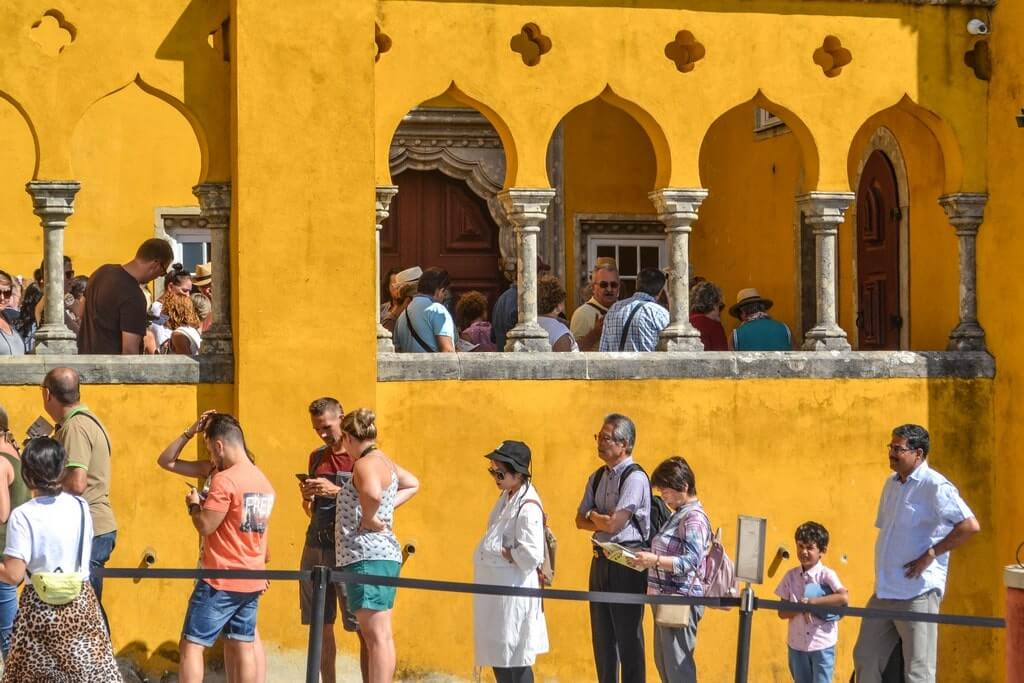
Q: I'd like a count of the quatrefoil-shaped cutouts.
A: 7